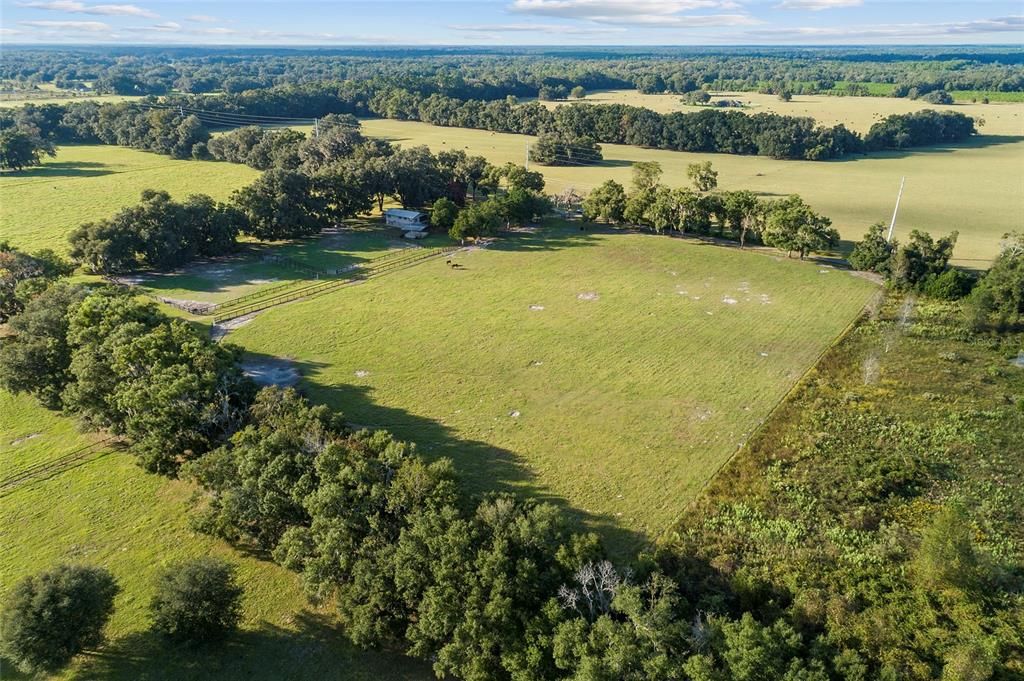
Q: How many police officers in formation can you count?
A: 0